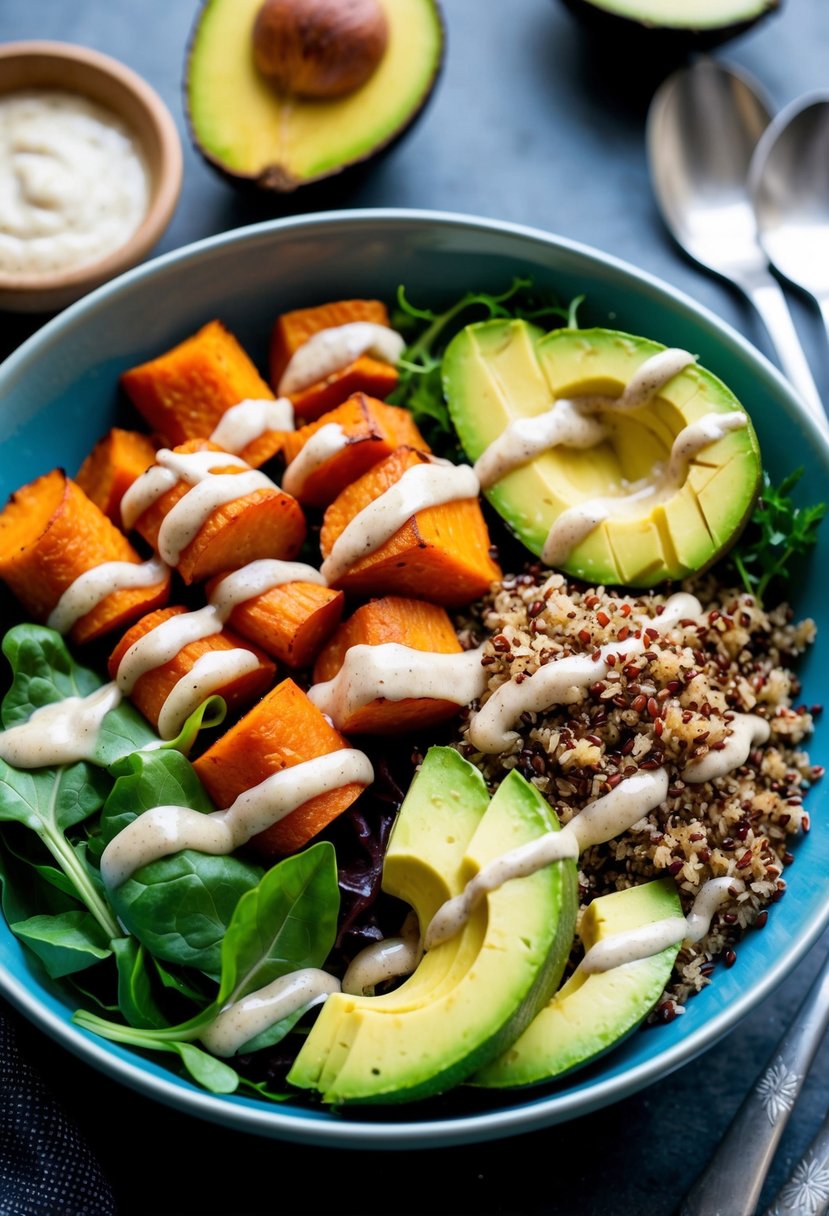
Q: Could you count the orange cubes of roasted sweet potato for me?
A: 11